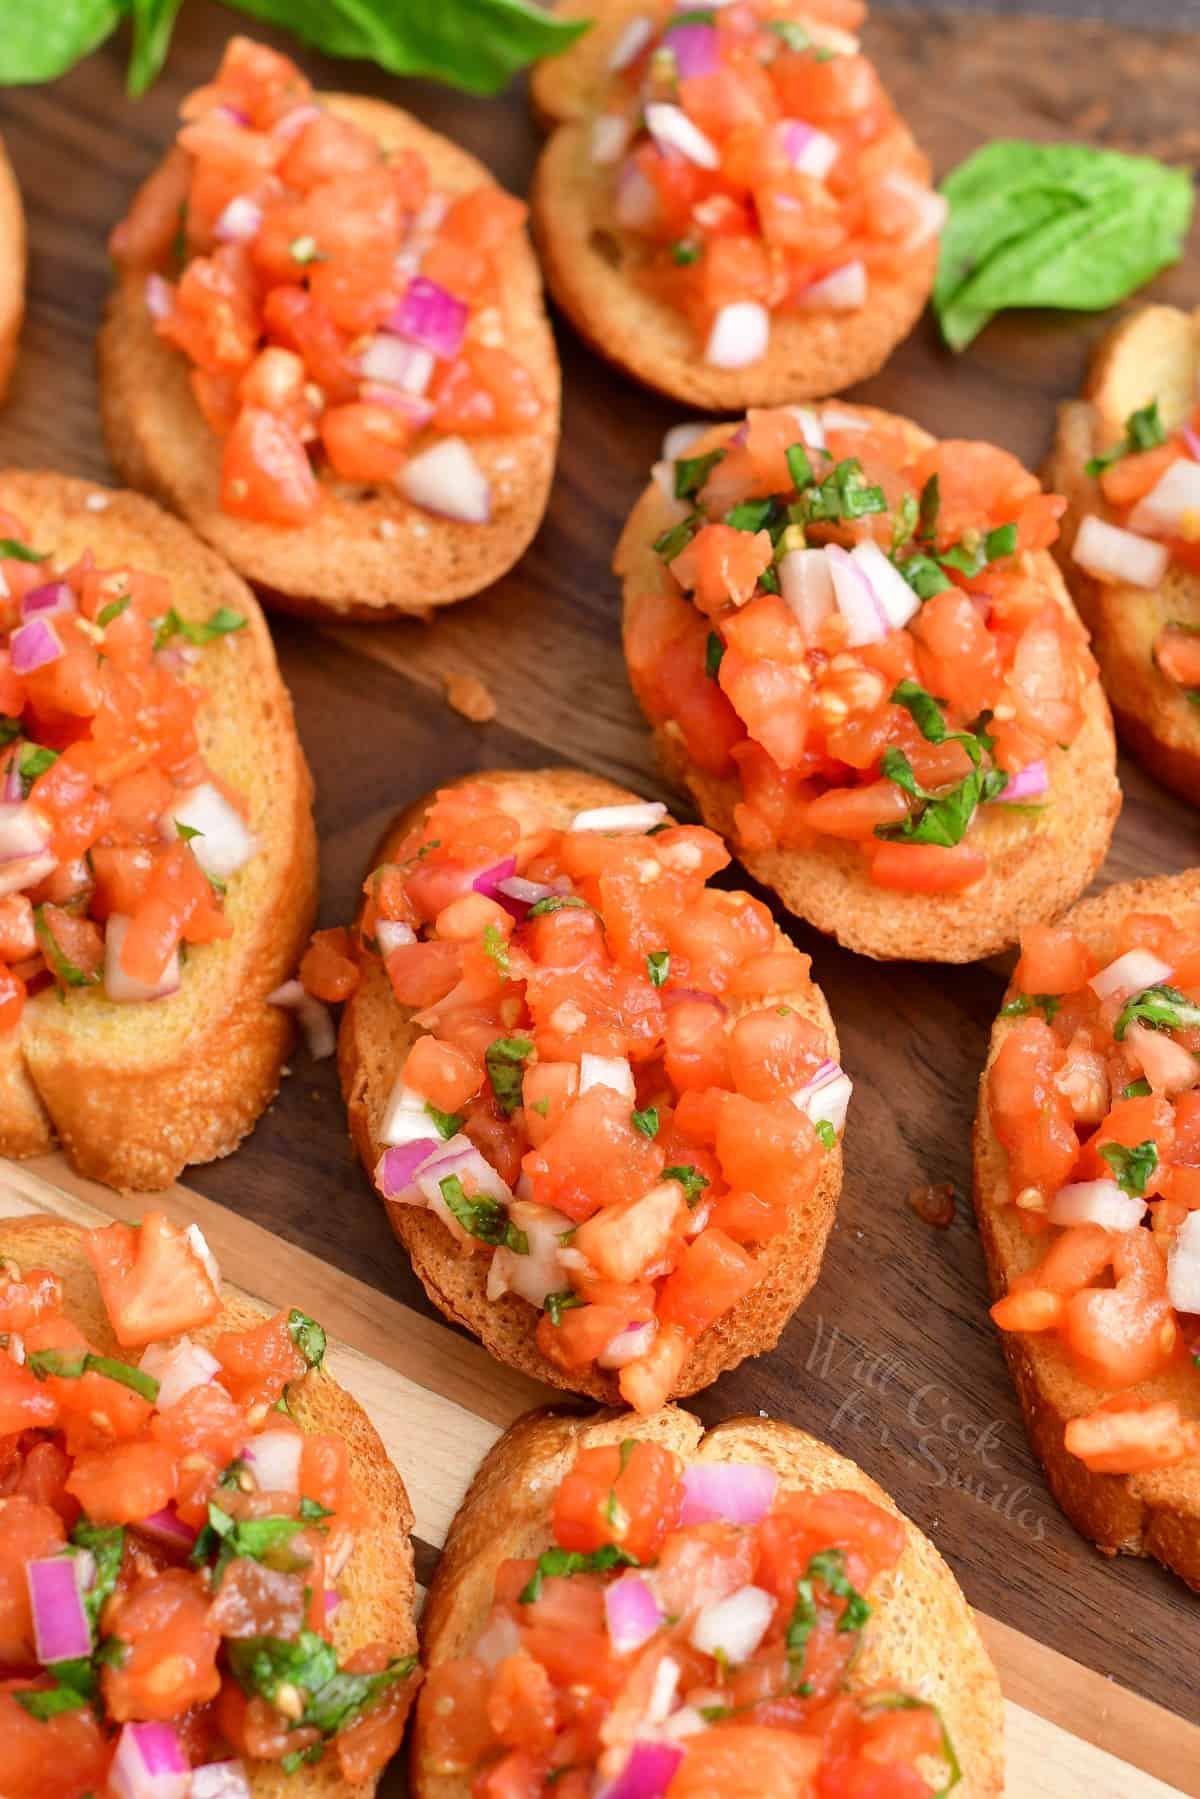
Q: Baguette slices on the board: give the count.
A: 10